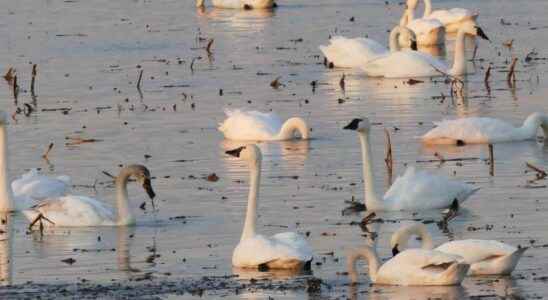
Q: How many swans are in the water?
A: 13